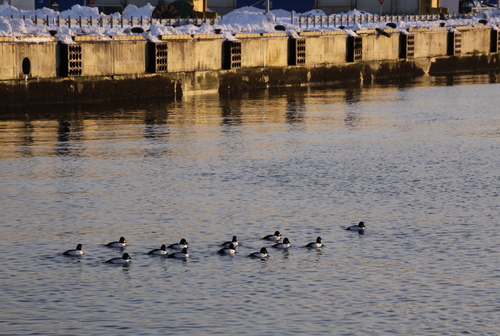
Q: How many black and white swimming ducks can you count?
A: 13